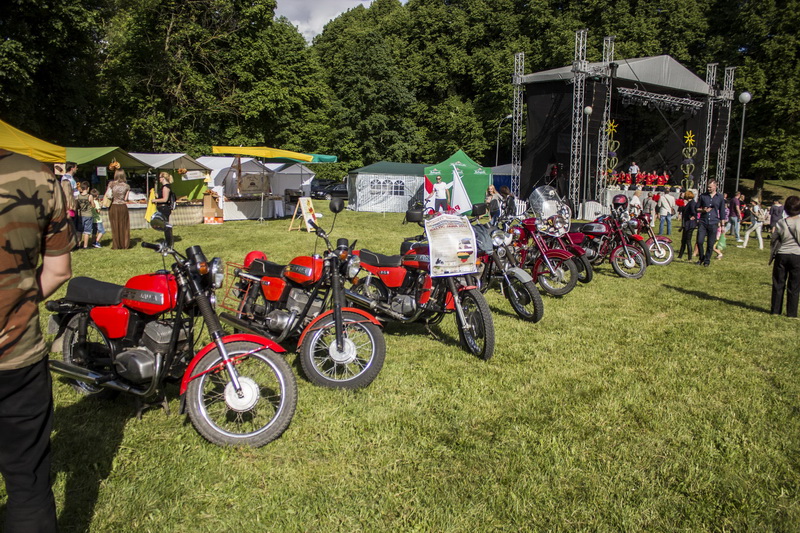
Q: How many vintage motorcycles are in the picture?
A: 9